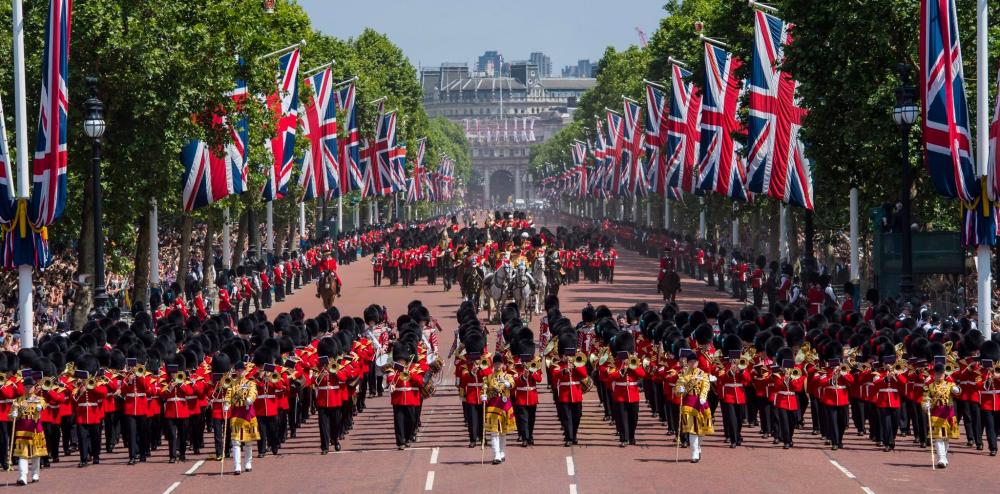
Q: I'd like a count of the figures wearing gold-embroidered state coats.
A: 5